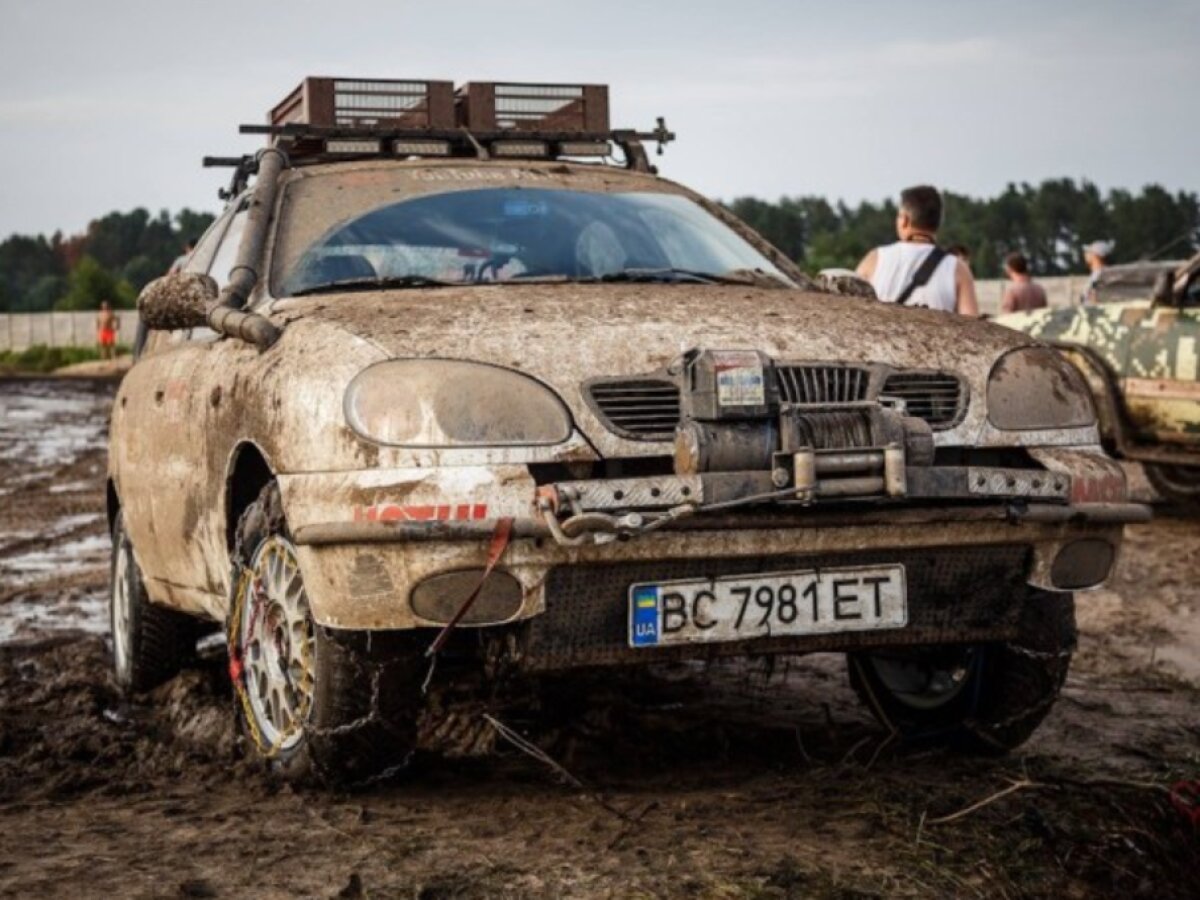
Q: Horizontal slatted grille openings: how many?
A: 2